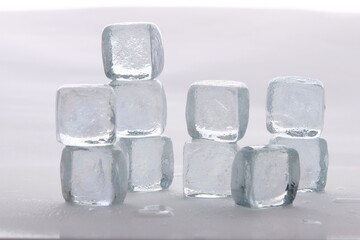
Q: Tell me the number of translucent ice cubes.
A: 10